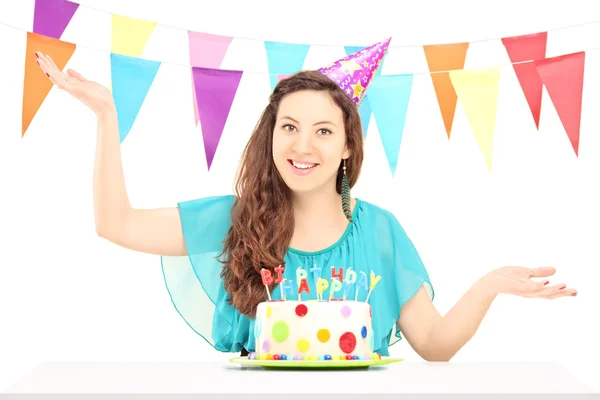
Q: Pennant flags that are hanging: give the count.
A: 14